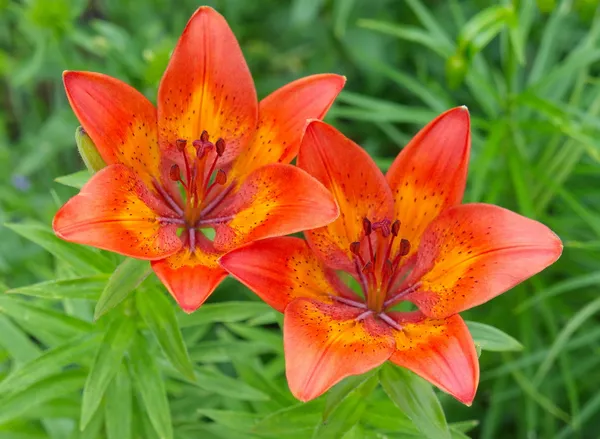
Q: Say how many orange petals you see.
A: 12